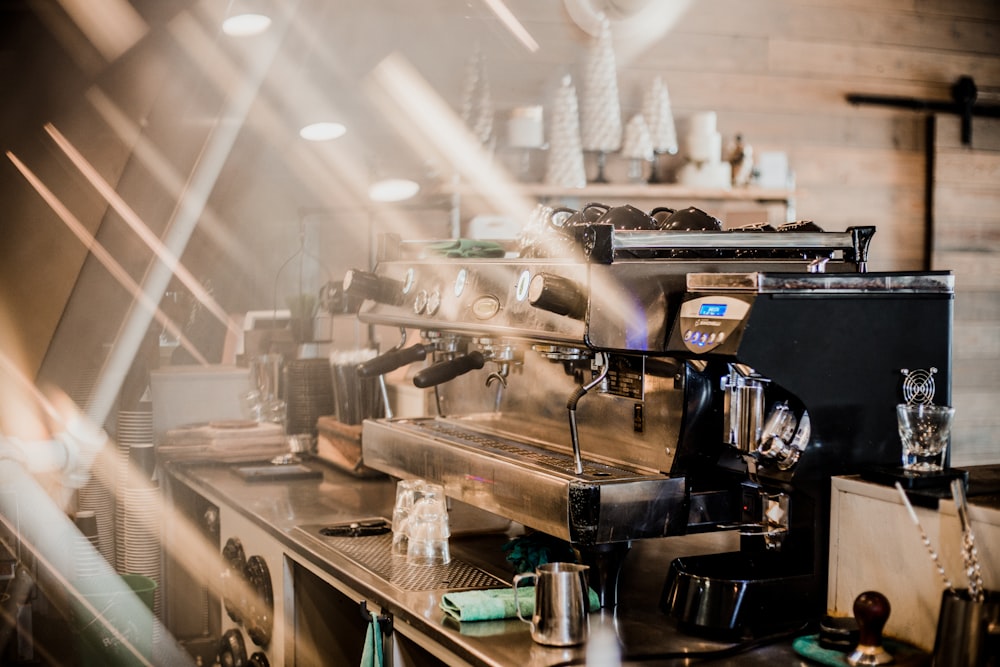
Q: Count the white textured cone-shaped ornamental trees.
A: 5